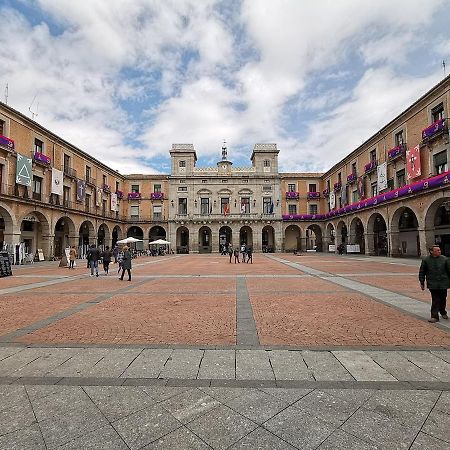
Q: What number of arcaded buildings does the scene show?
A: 3